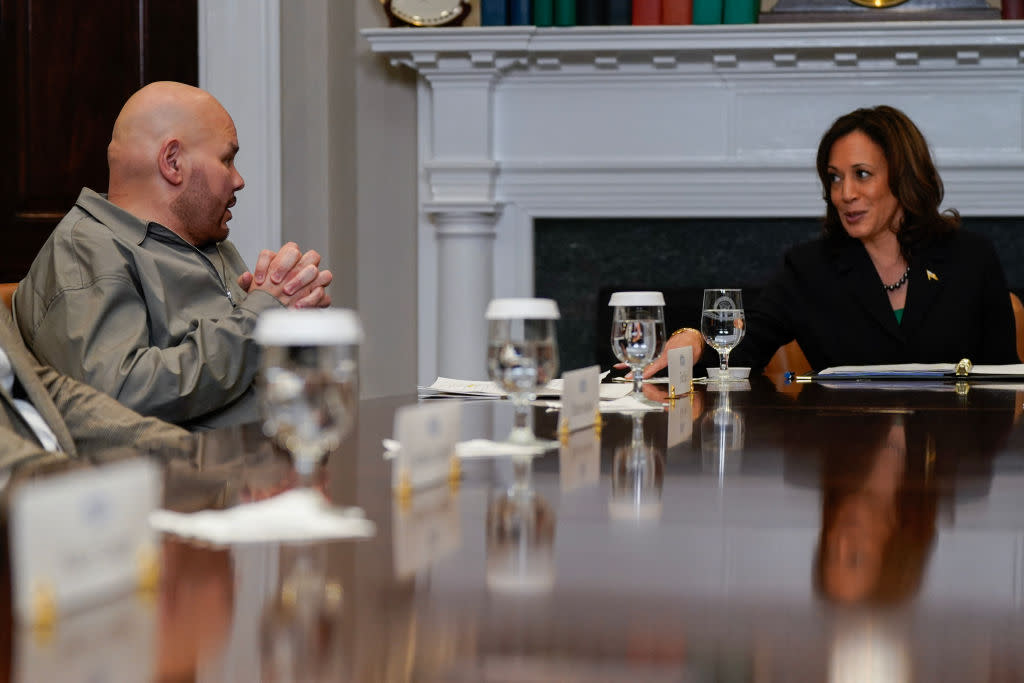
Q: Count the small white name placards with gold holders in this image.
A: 4